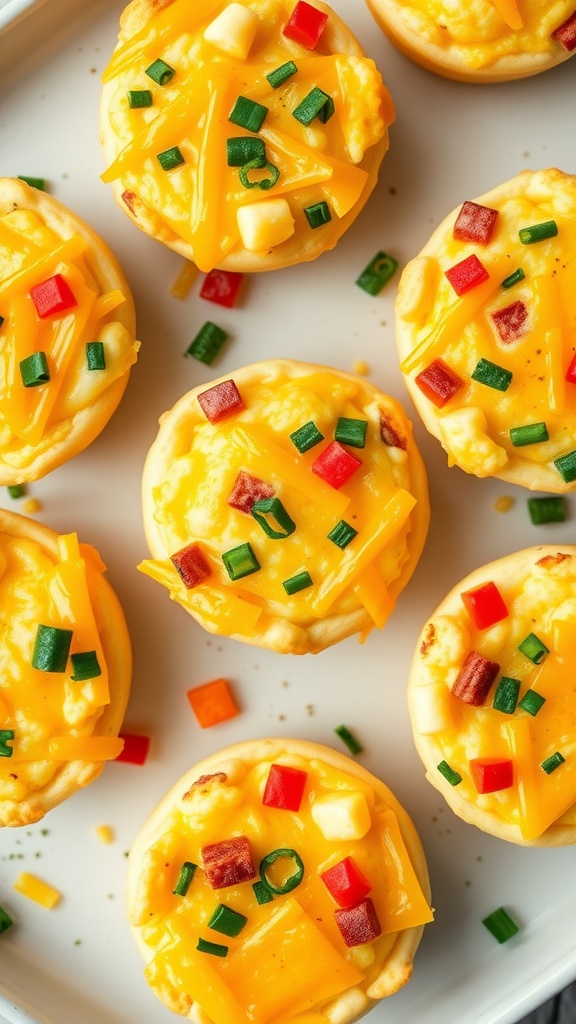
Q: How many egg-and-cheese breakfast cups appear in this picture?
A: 8